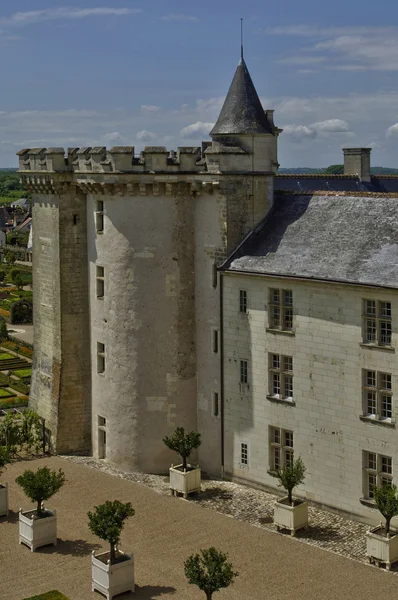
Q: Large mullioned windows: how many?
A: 6